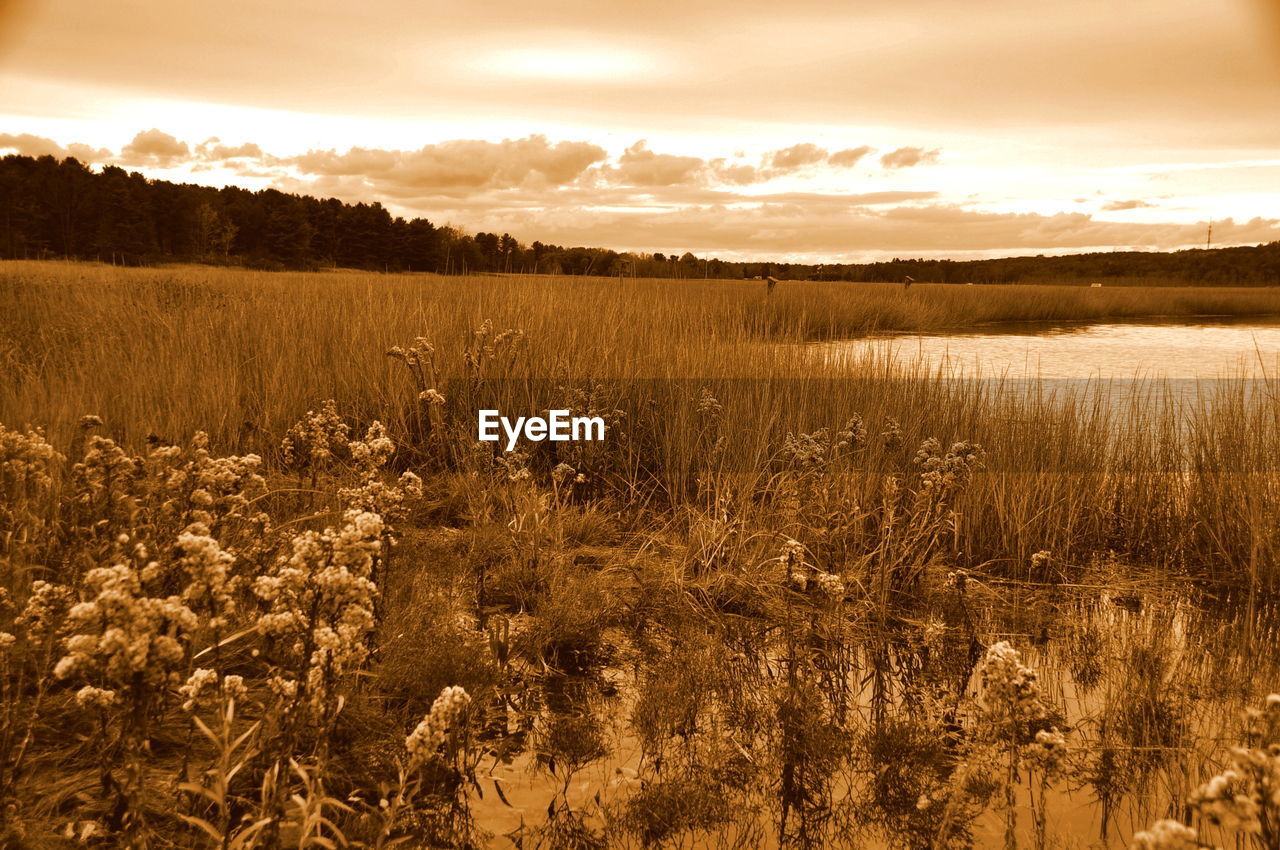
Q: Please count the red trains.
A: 0